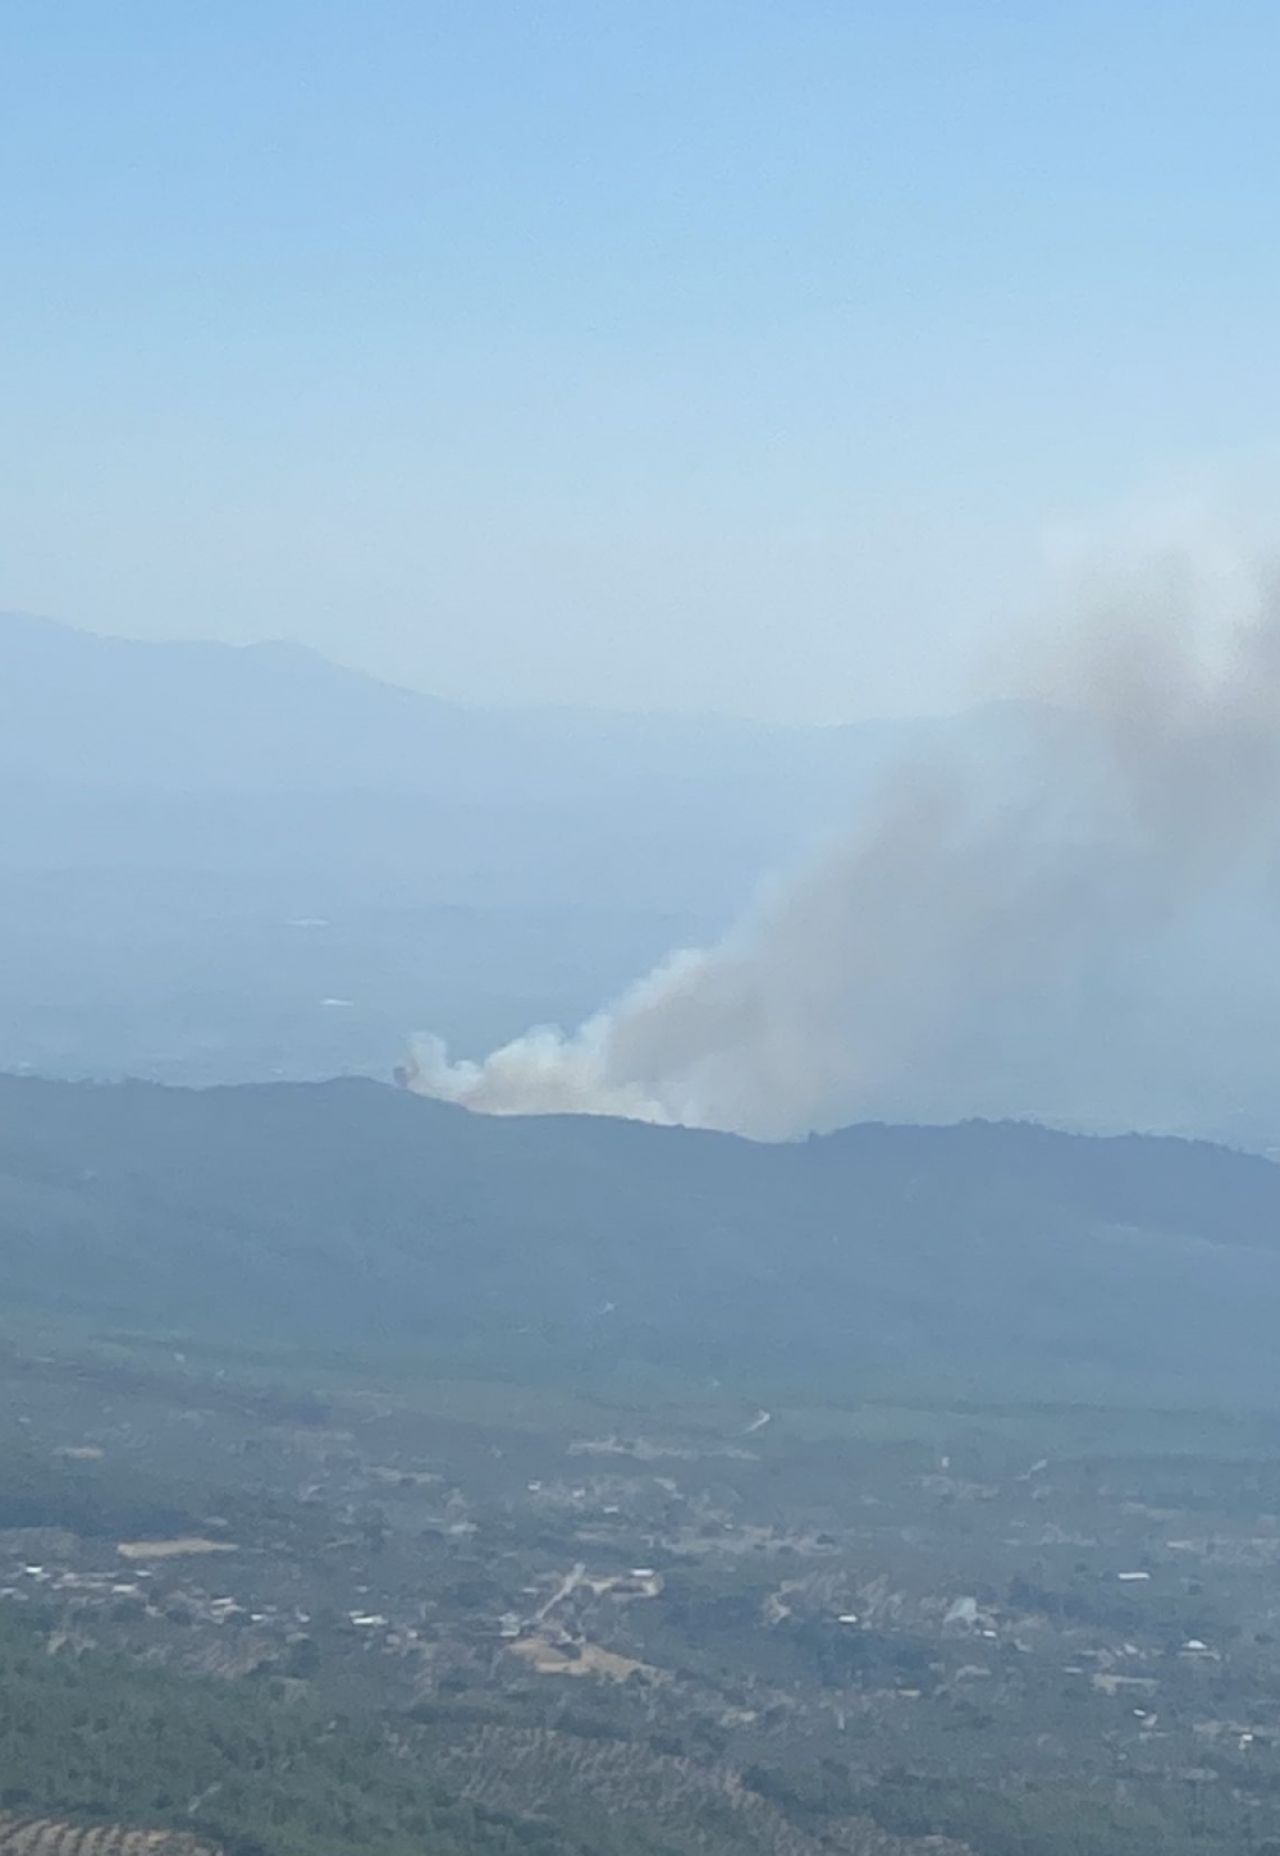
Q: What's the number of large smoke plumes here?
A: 1